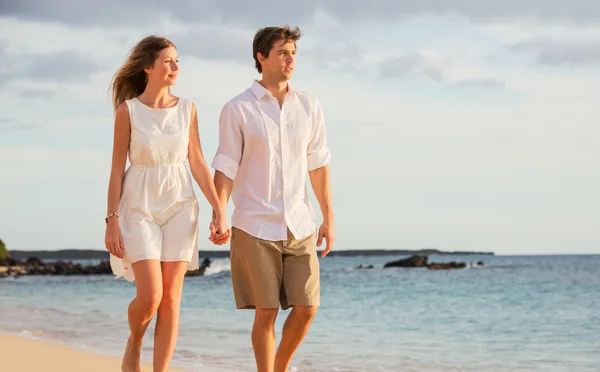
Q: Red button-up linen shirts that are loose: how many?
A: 0